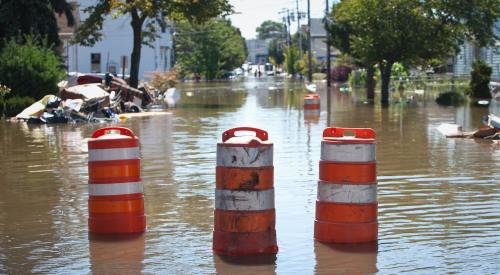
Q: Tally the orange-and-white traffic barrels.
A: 4